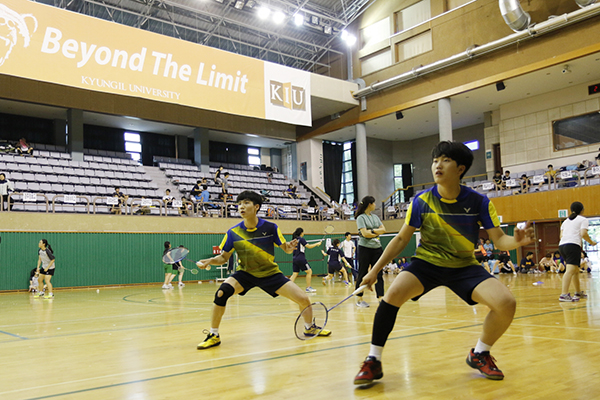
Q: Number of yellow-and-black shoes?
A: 2